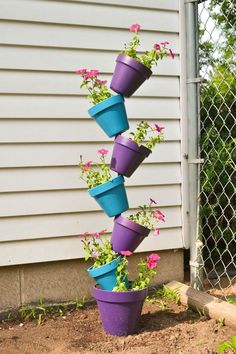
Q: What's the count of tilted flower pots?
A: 6